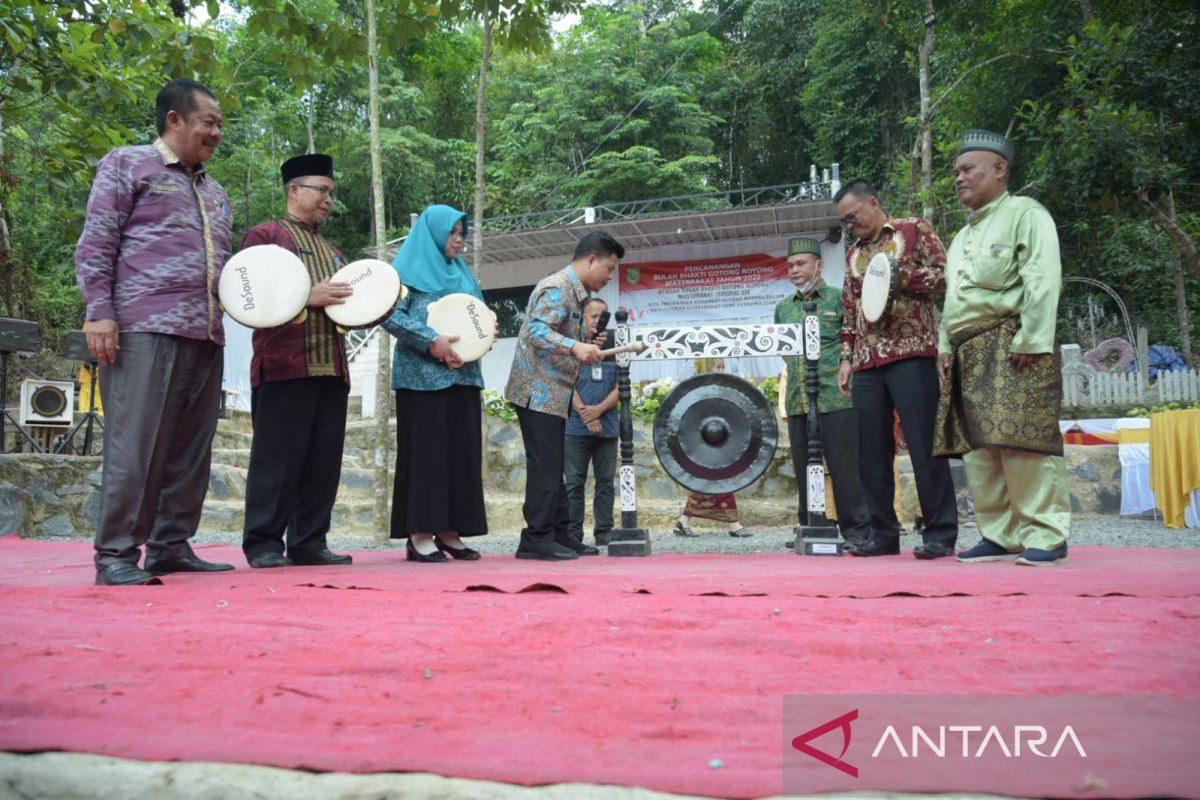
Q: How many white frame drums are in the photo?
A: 4